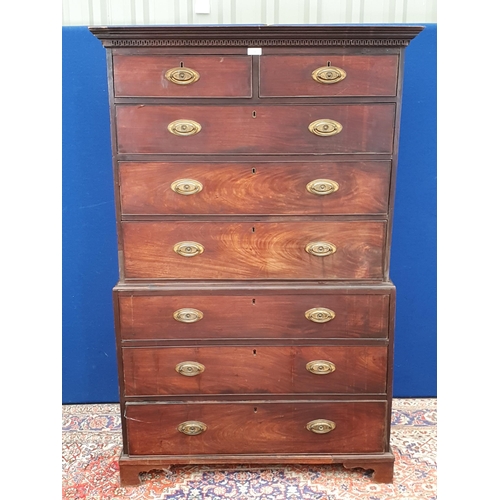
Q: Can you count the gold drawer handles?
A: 14